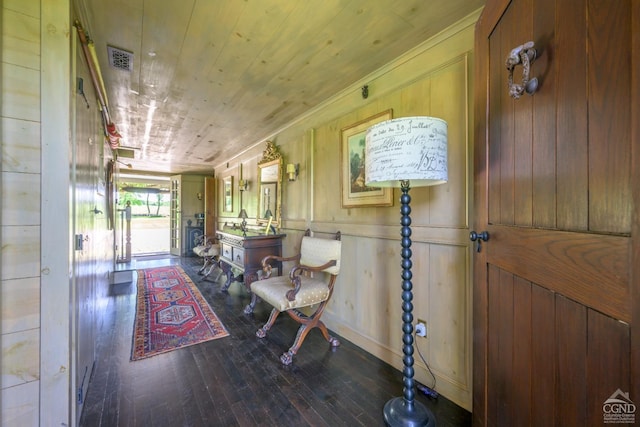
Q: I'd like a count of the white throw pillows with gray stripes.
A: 0